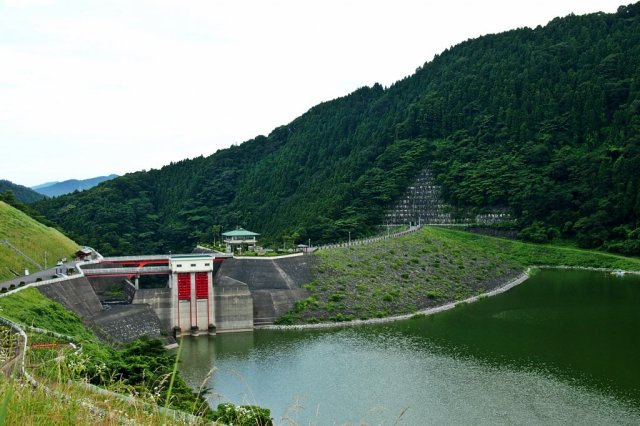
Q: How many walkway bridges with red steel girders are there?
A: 2